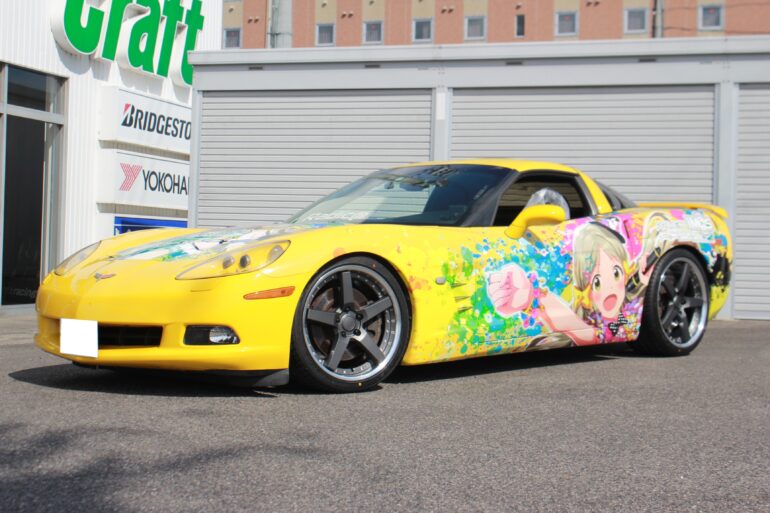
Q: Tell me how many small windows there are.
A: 9